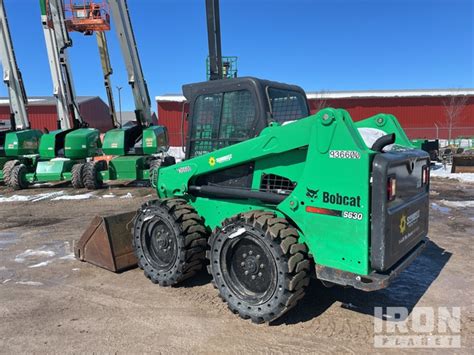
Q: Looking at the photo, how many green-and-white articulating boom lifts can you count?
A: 3